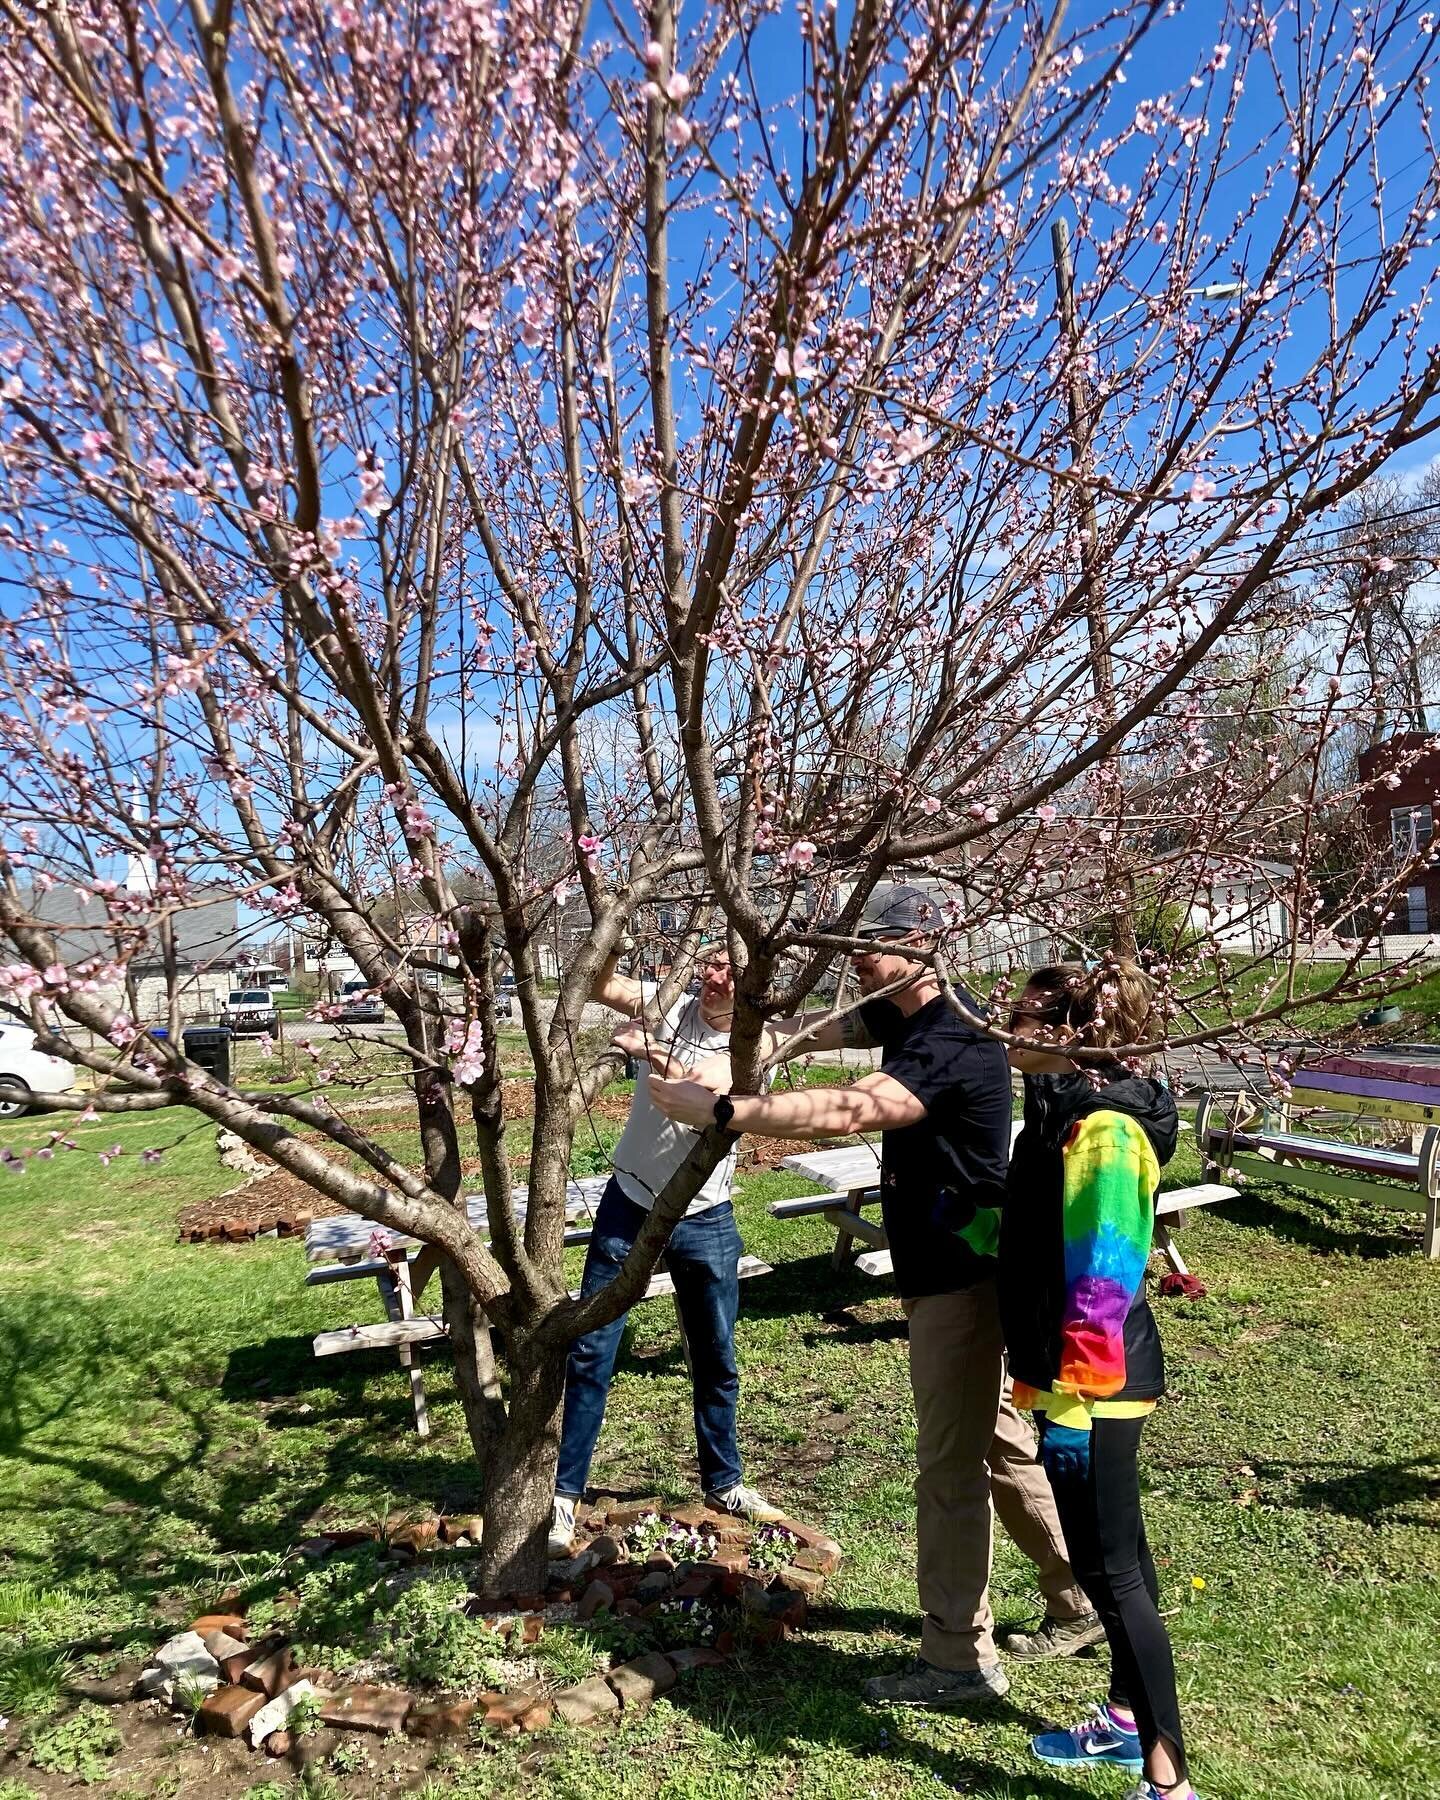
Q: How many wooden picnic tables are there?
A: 2